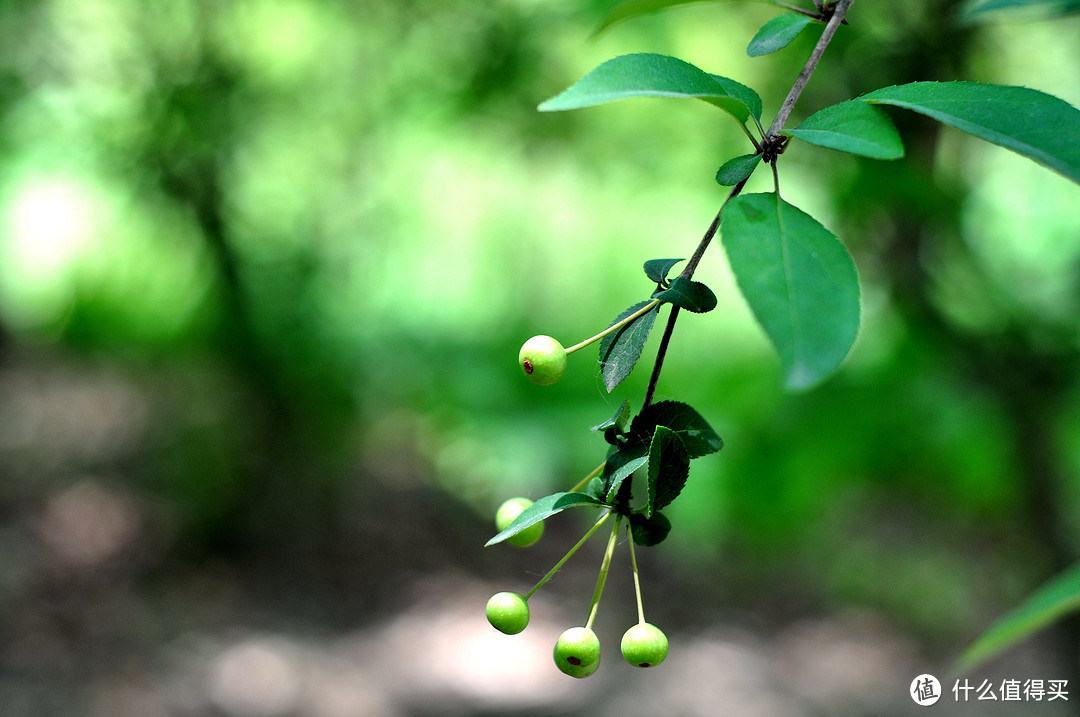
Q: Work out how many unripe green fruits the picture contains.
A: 5